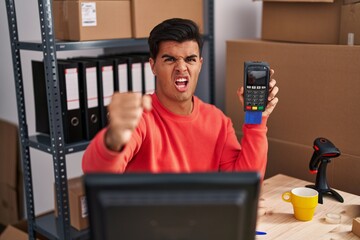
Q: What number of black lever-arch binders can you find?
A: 6